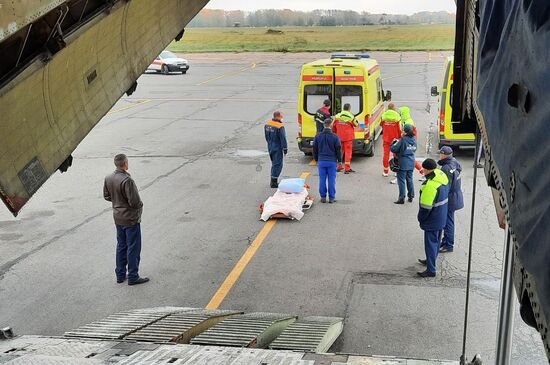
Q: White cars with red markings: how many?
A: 1